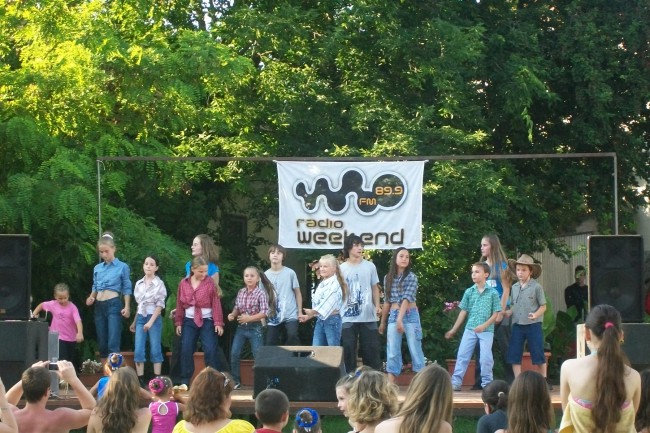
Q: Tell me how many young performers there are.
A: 13